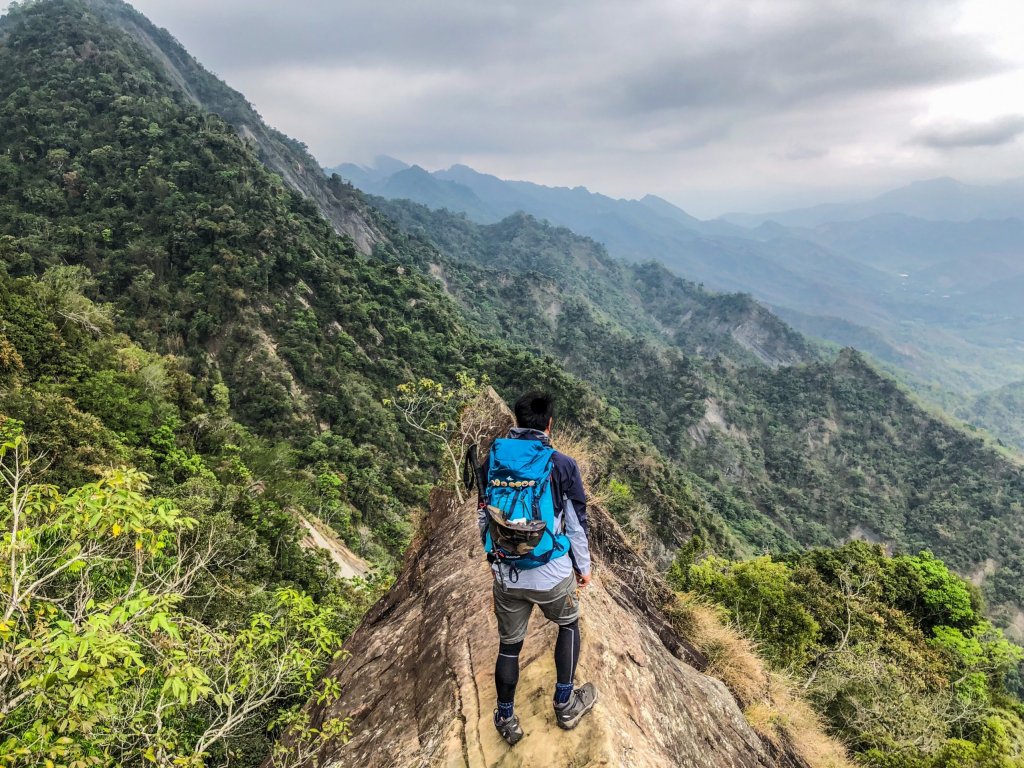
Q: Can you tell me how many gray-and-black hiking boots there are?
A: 2